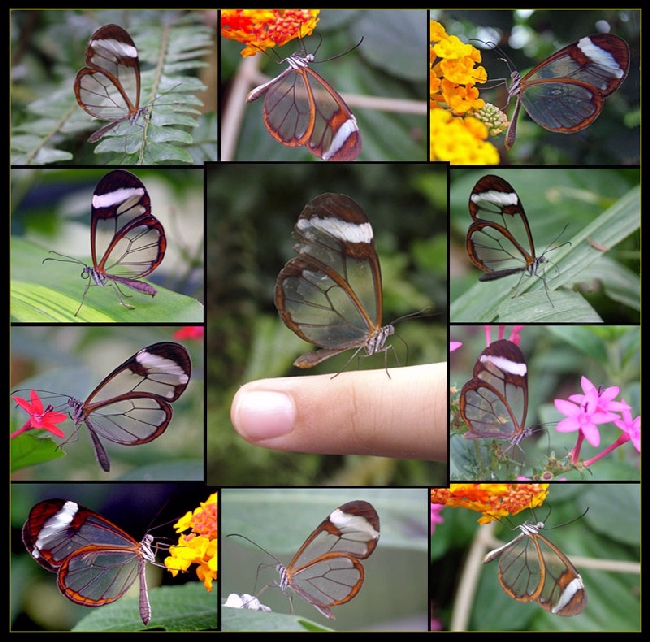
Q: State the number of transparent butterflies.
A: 11